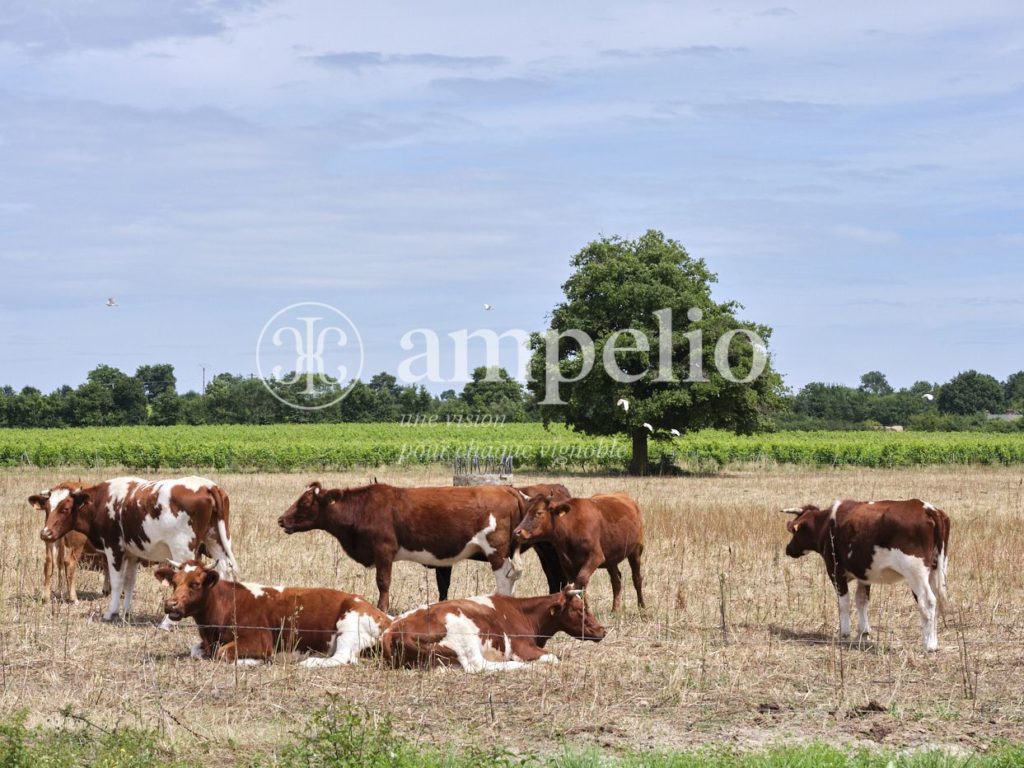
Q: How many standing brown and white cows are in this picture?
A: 3